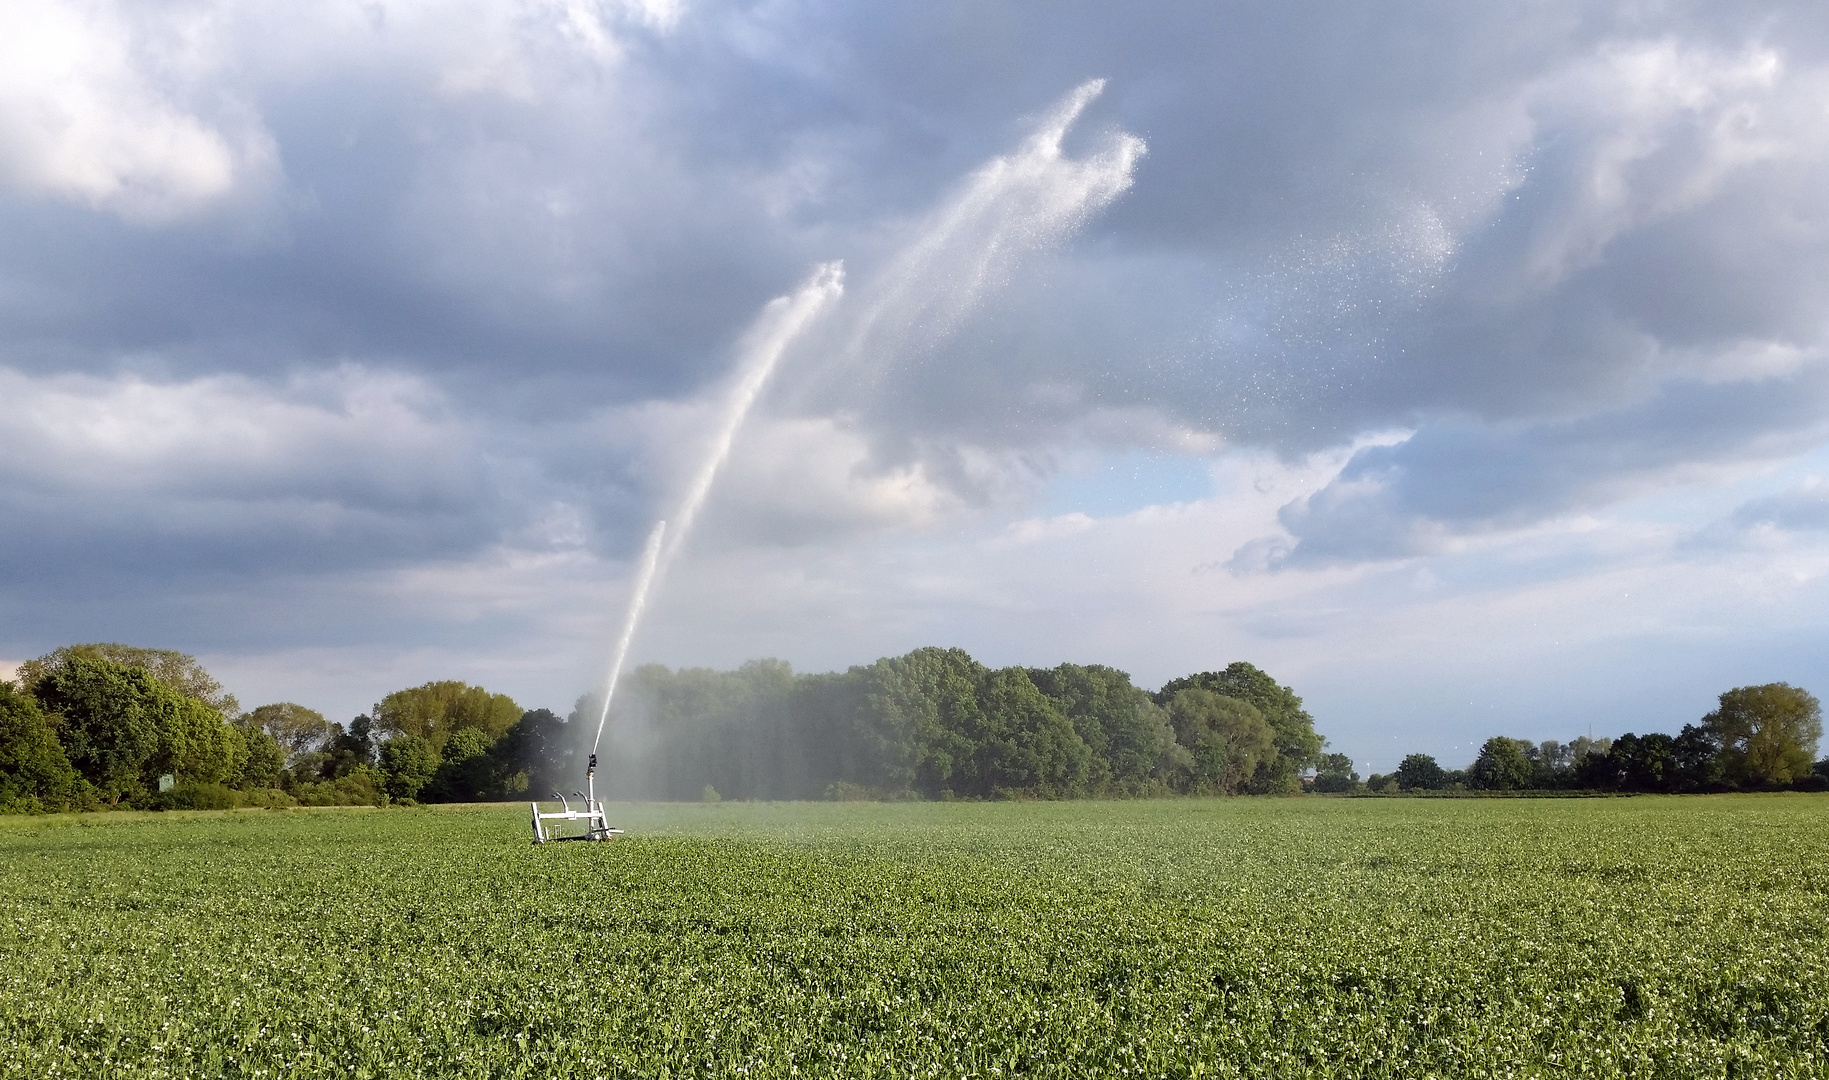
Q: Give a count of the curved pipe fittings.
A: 2